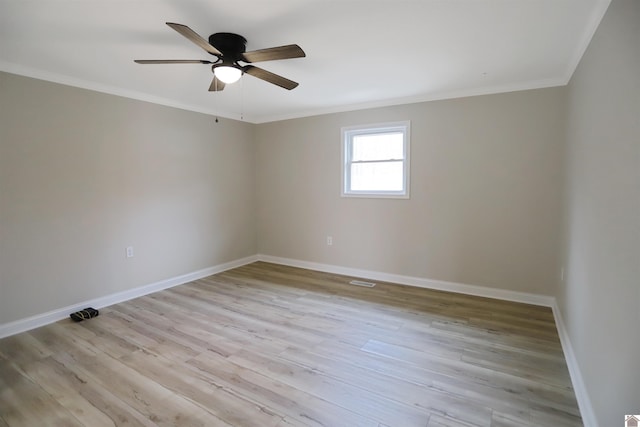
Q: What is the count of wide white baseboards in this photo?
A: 3